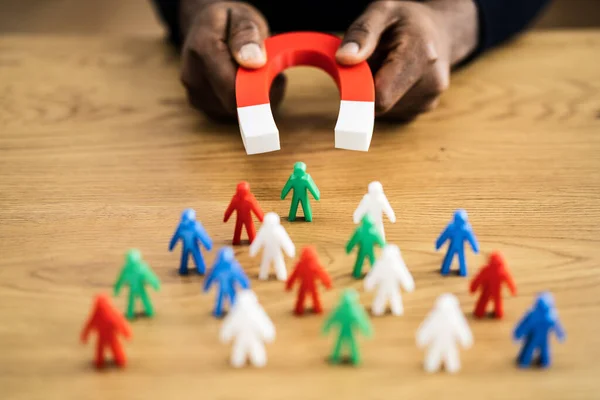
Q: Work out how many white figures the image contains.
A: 5